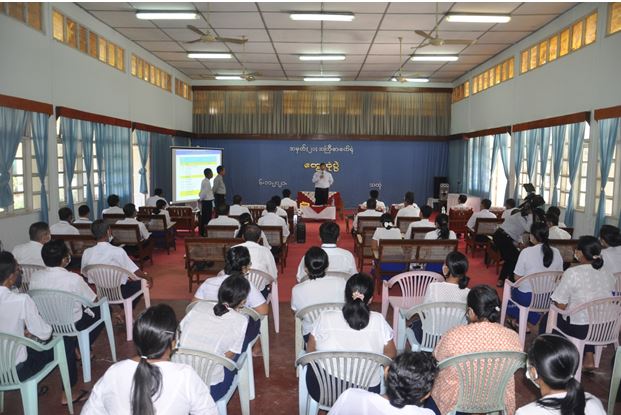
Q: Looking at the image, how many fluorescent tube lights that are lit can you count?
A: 9